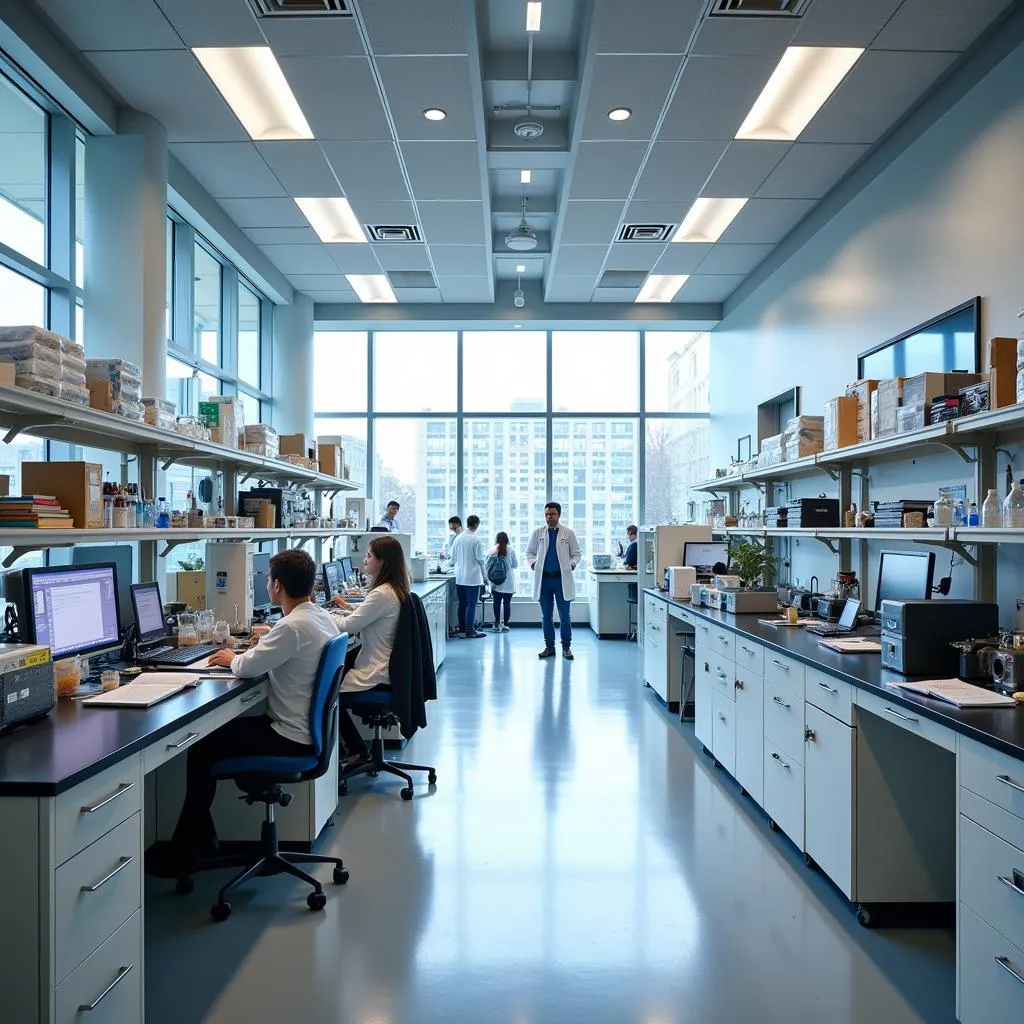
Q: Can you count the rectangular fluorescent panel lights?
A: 6